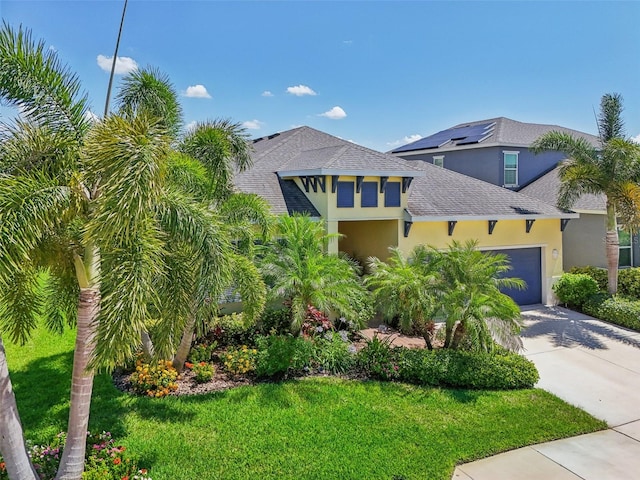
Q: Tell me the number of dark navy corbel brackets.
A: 12